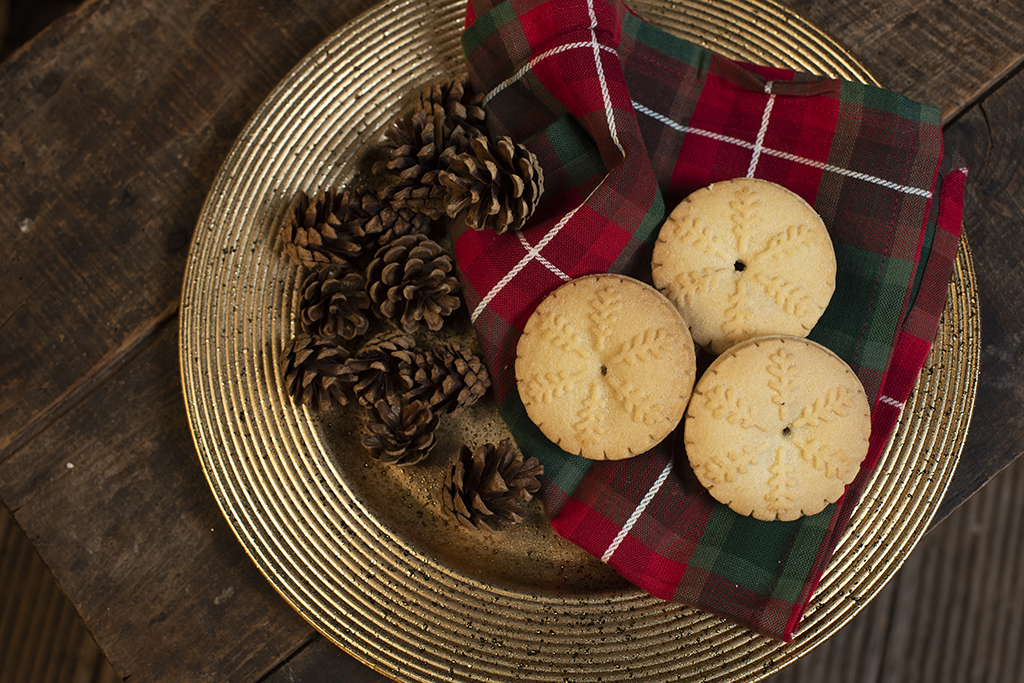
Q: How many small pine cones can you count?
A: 12